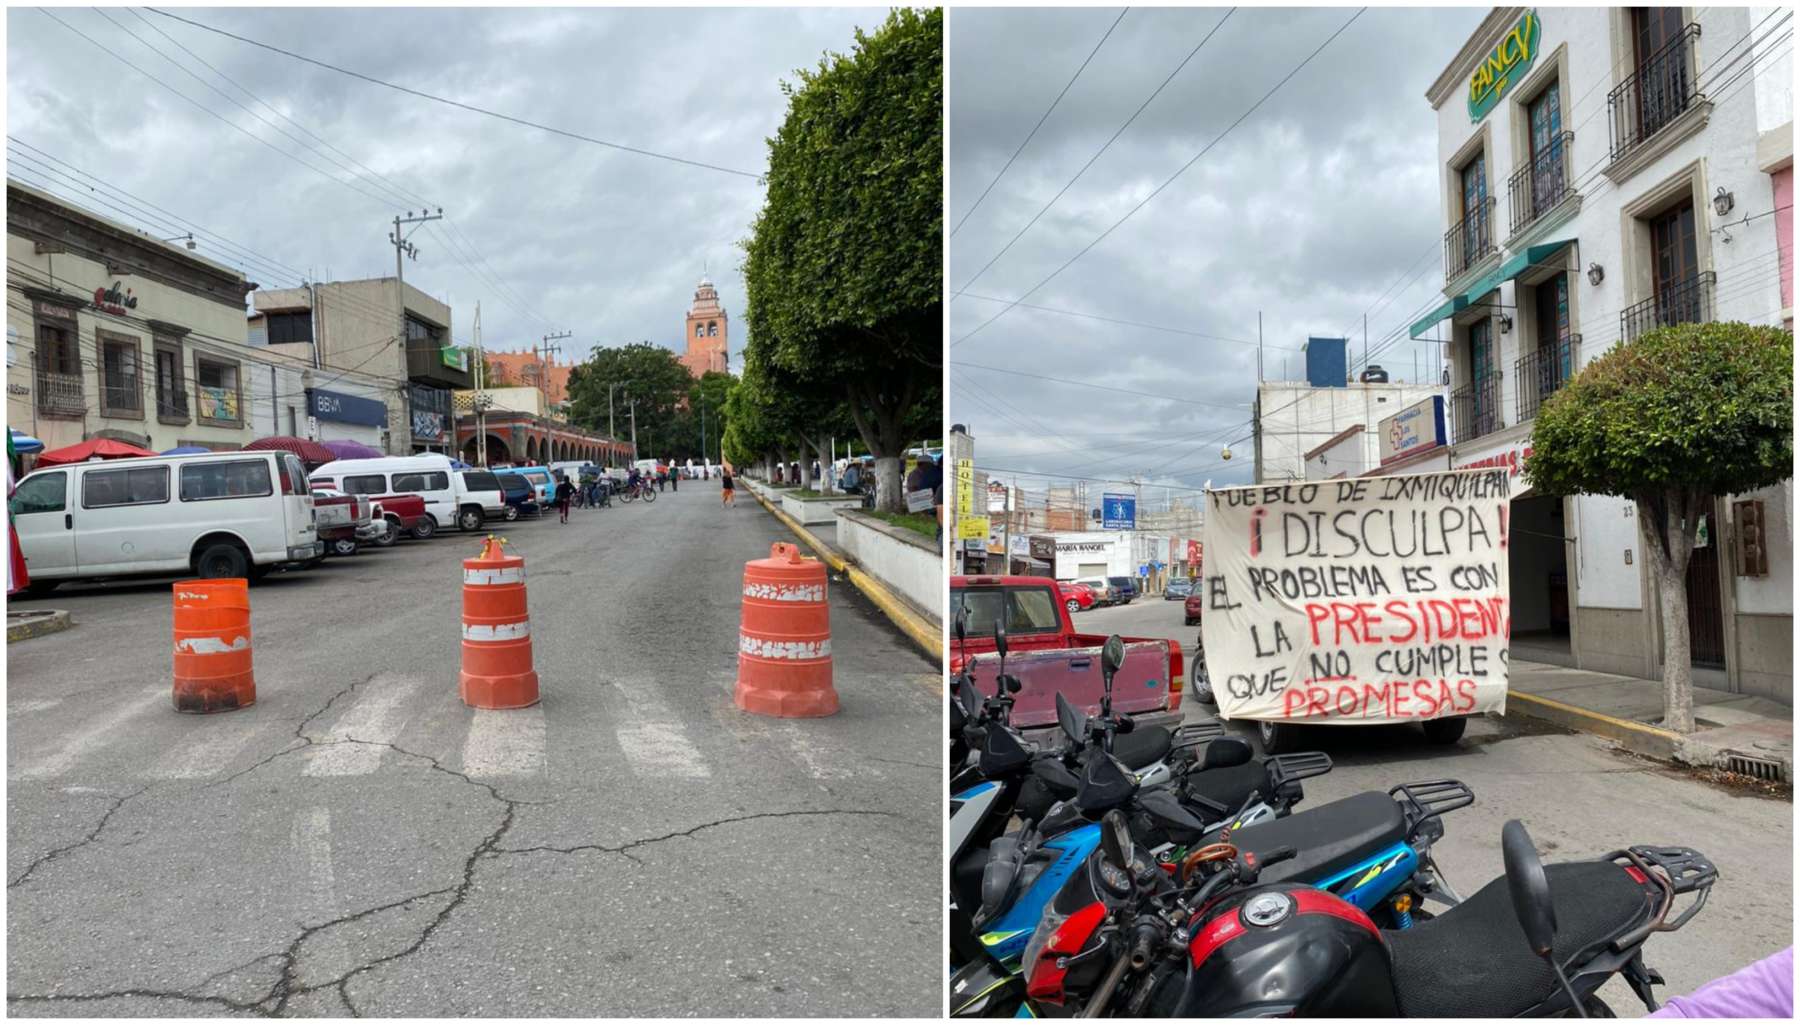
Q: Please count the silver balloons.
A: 0